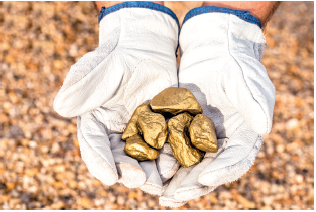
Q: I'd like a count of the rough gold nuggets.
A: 6